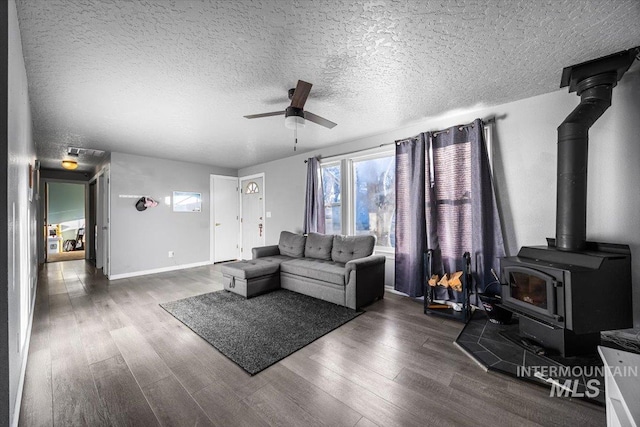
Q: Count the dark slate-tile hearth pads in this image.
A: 1